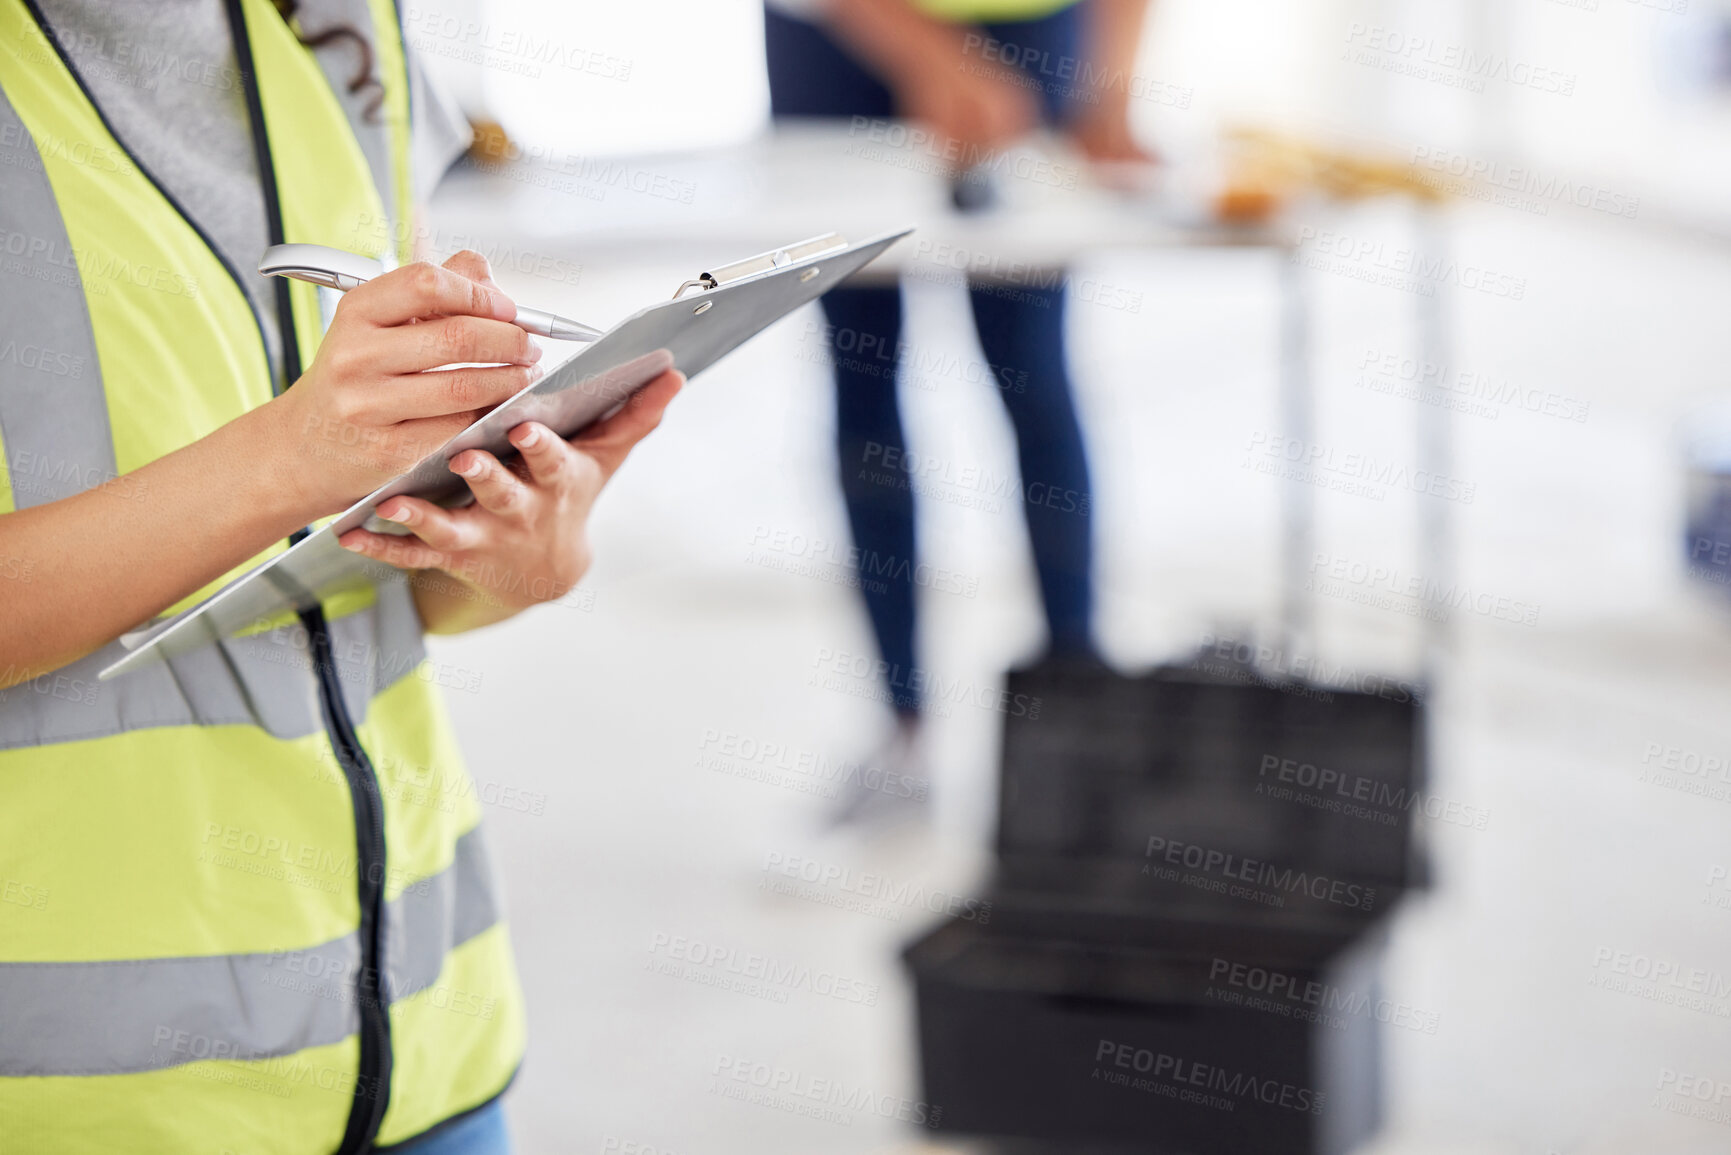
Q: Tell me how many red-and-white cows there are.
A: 0